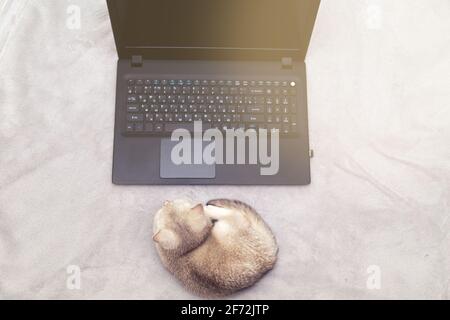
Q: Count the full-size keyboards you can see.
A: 1